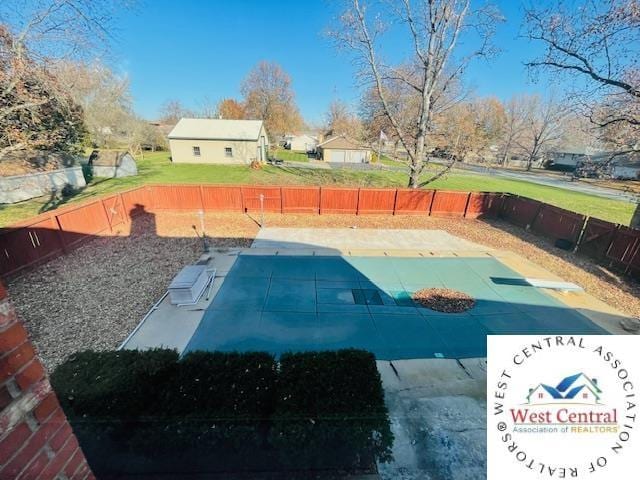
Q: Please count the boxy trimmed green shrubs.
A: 3